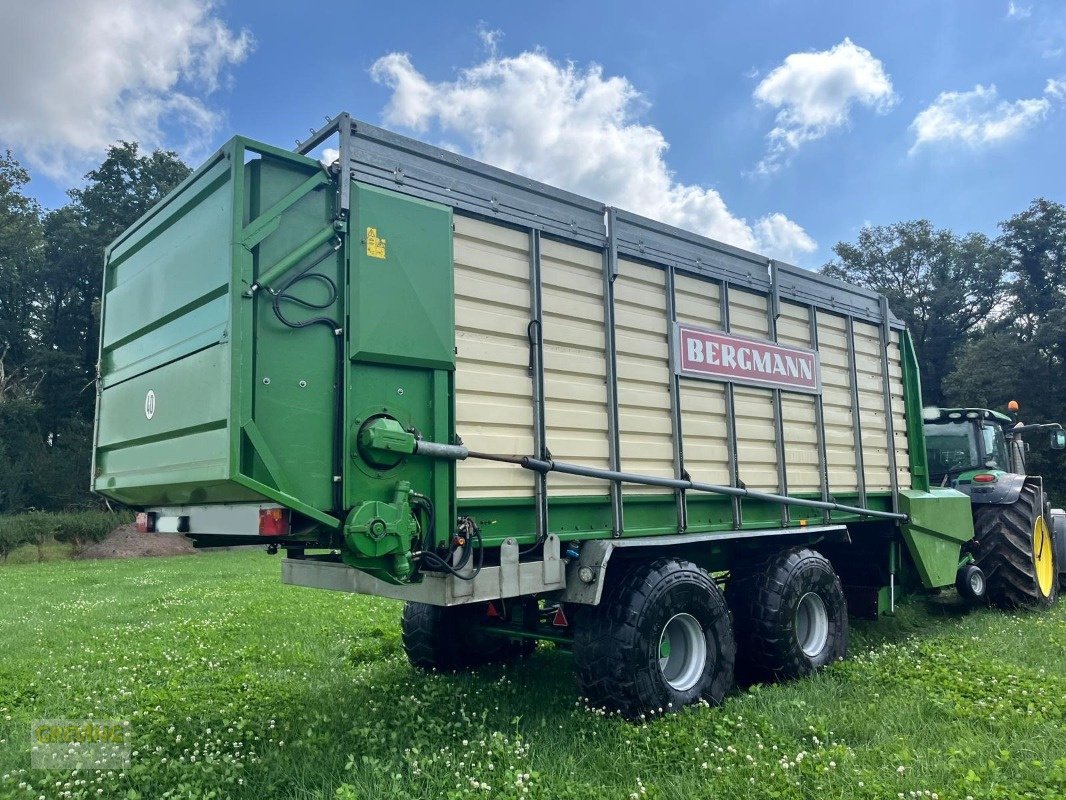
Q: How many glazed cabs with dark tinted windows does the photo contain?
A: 1